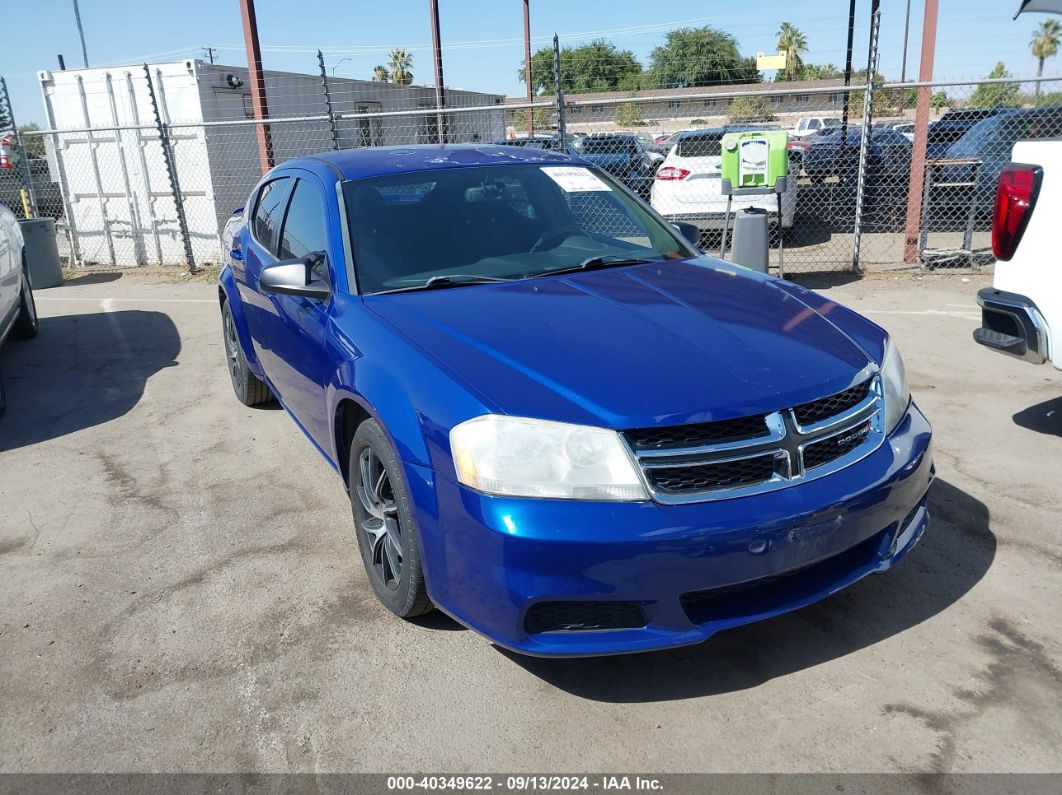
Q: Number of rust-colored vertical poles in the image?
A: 4